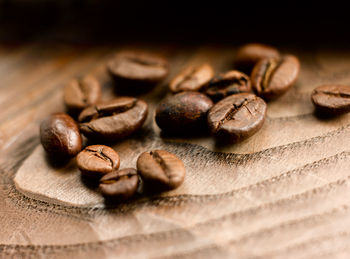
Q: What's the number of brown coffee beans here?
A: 14